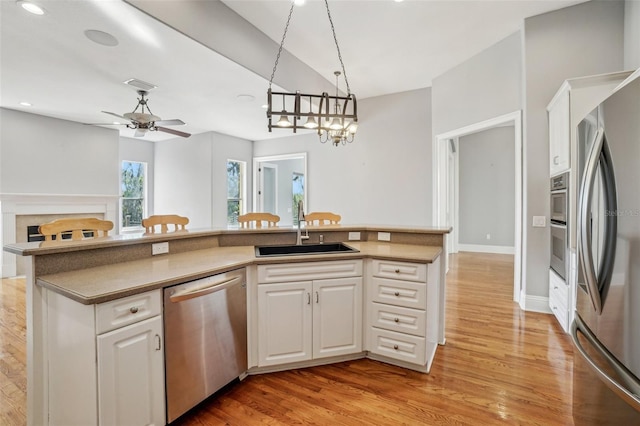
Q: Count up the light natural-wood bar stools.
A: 4